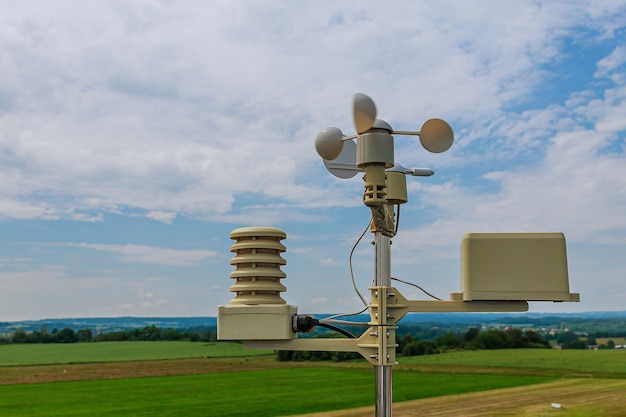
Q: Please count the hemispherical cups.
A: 3